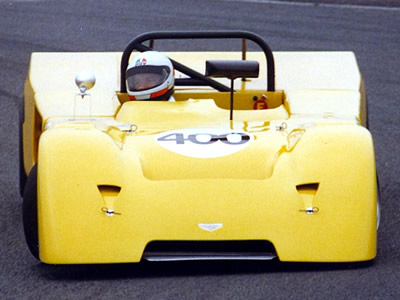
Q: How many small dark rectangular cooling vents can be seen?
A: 2